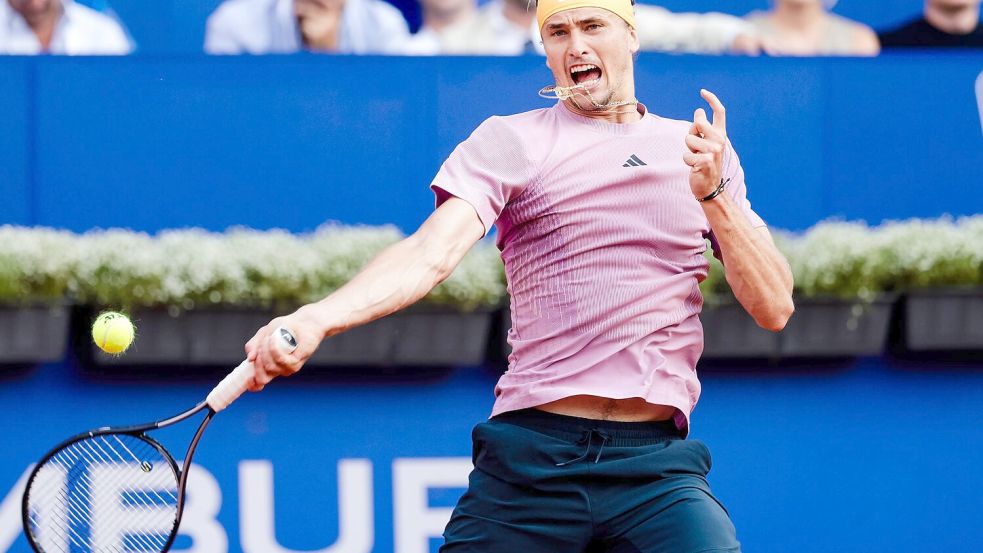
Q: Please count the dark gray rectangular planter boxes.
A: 4